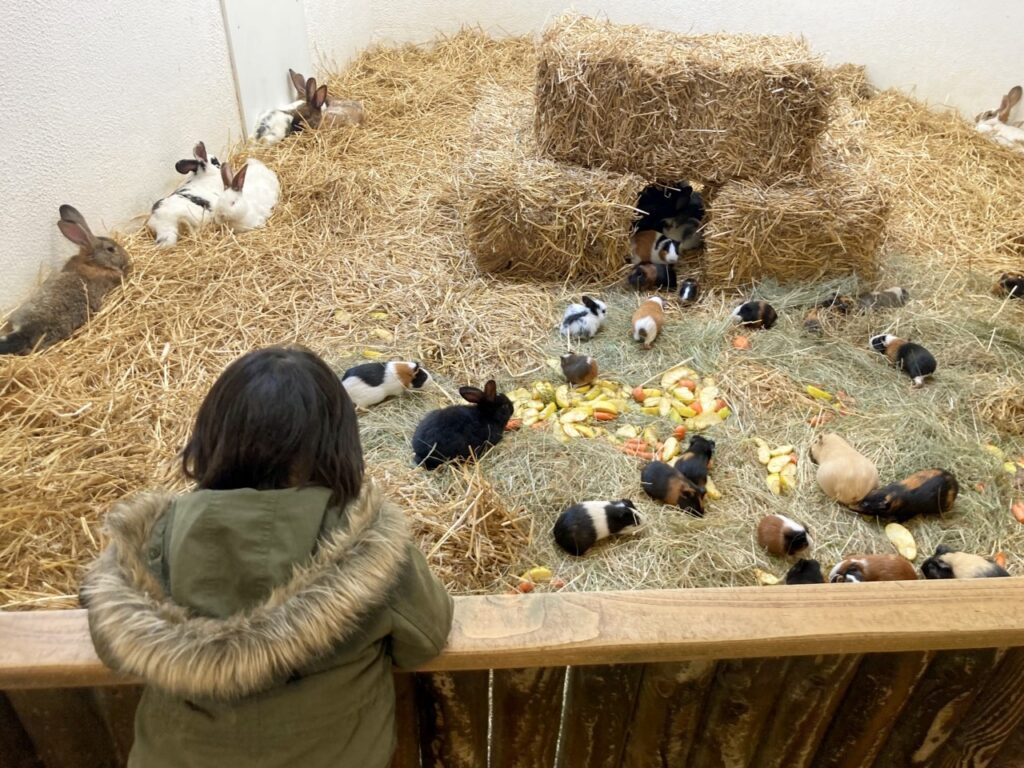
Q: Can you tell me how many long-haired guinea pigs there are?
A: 0